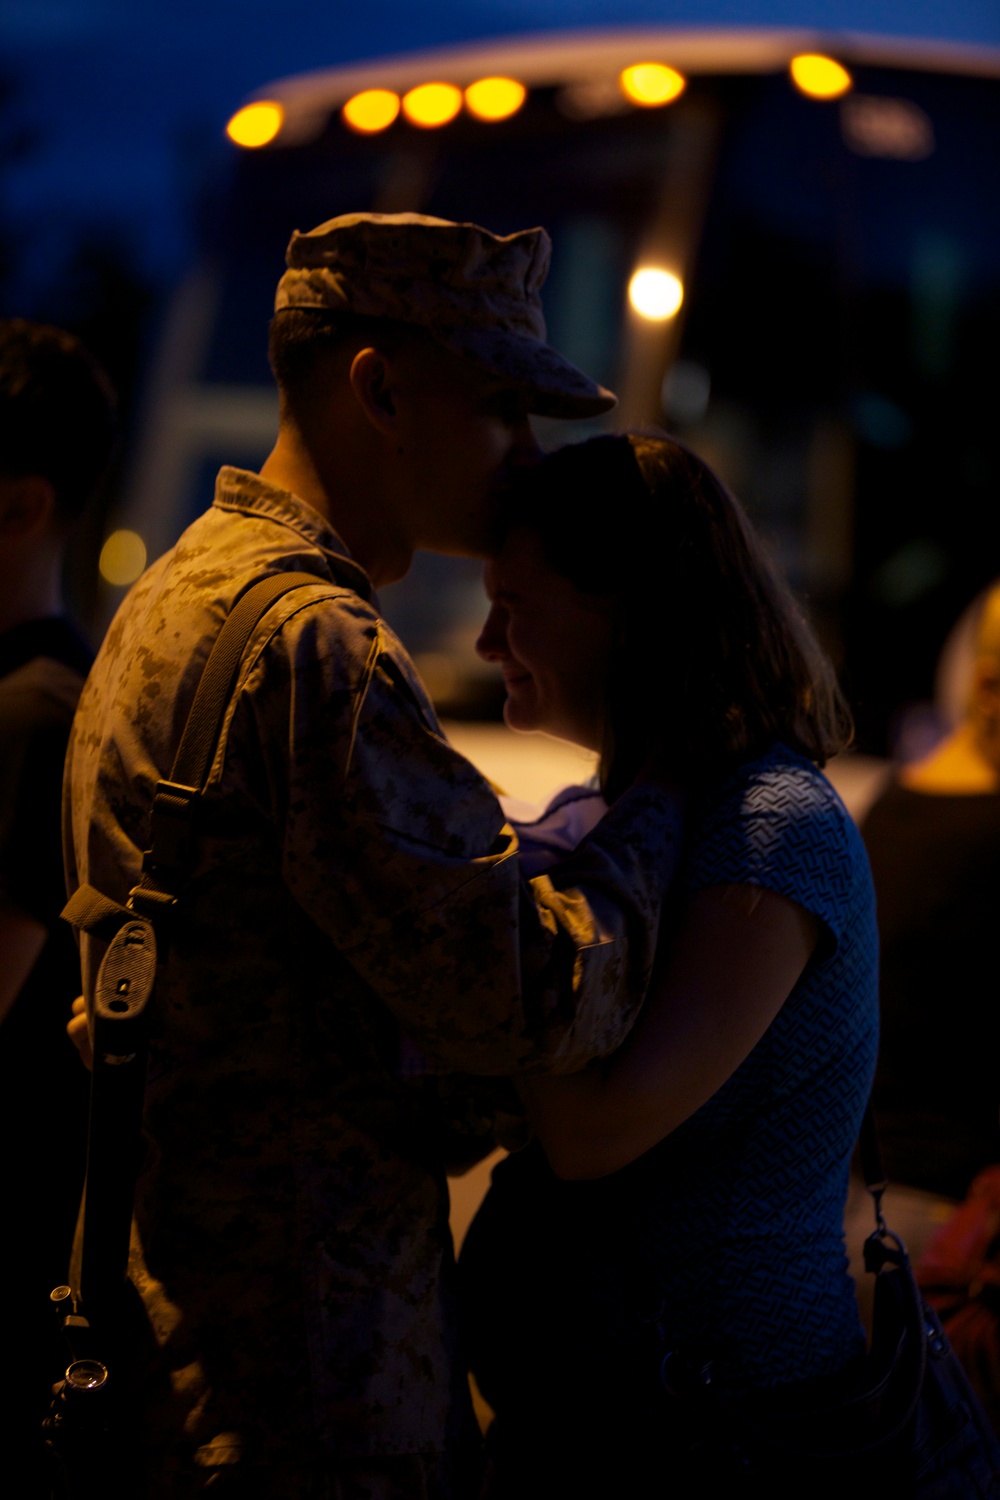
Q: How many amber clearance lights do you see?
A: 6